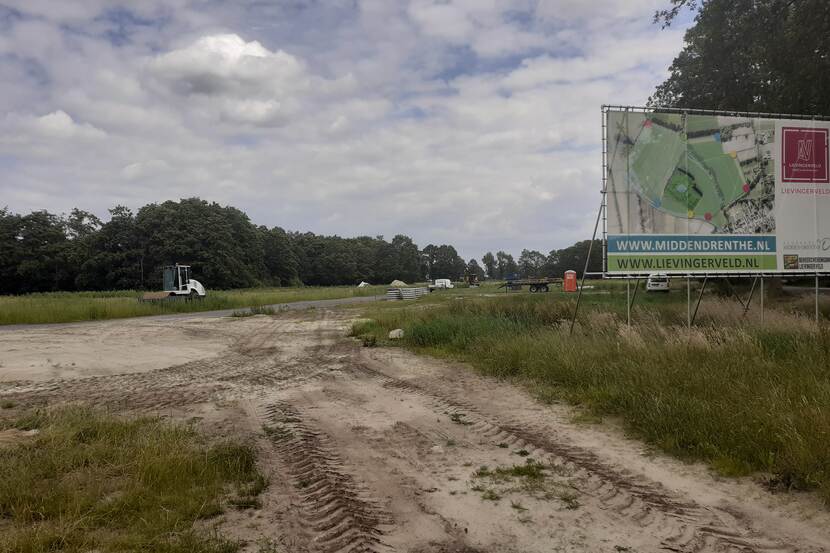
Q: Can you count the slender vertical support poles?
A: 4